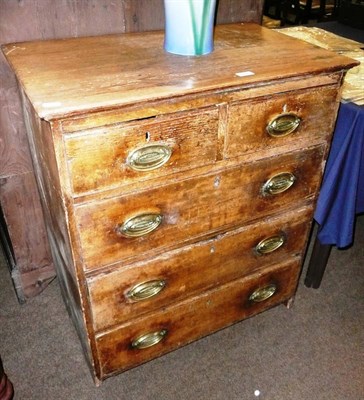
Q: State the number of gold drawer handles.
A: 8